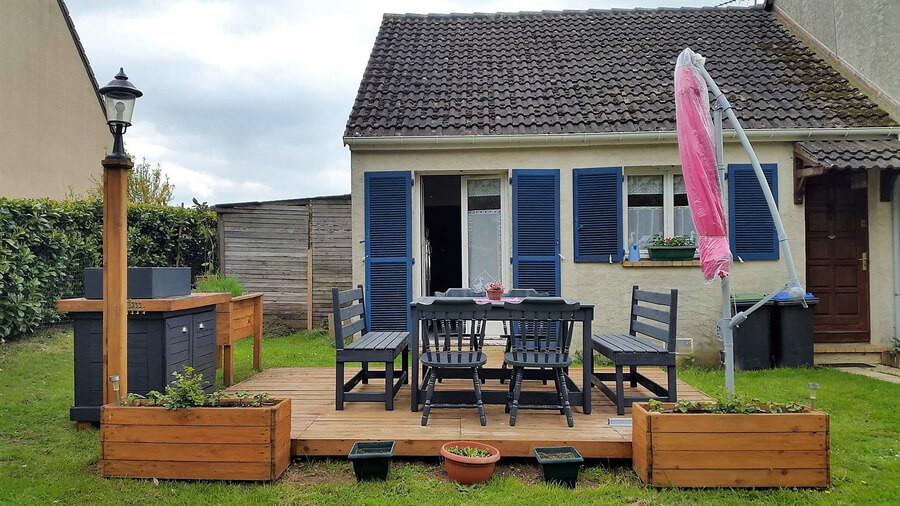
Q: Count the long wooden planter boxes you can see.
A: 2